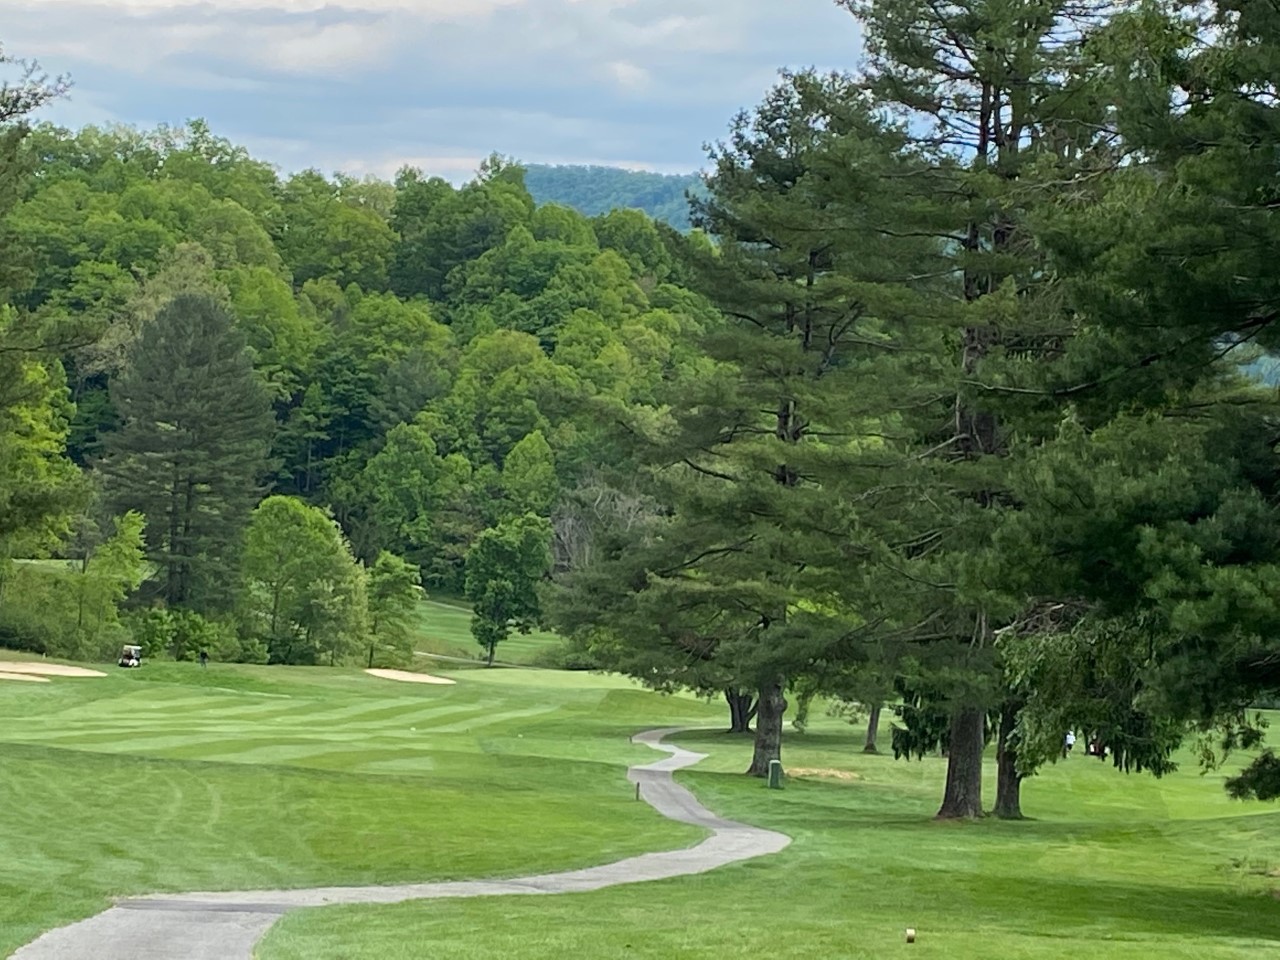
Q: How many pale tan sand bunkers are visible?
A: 3